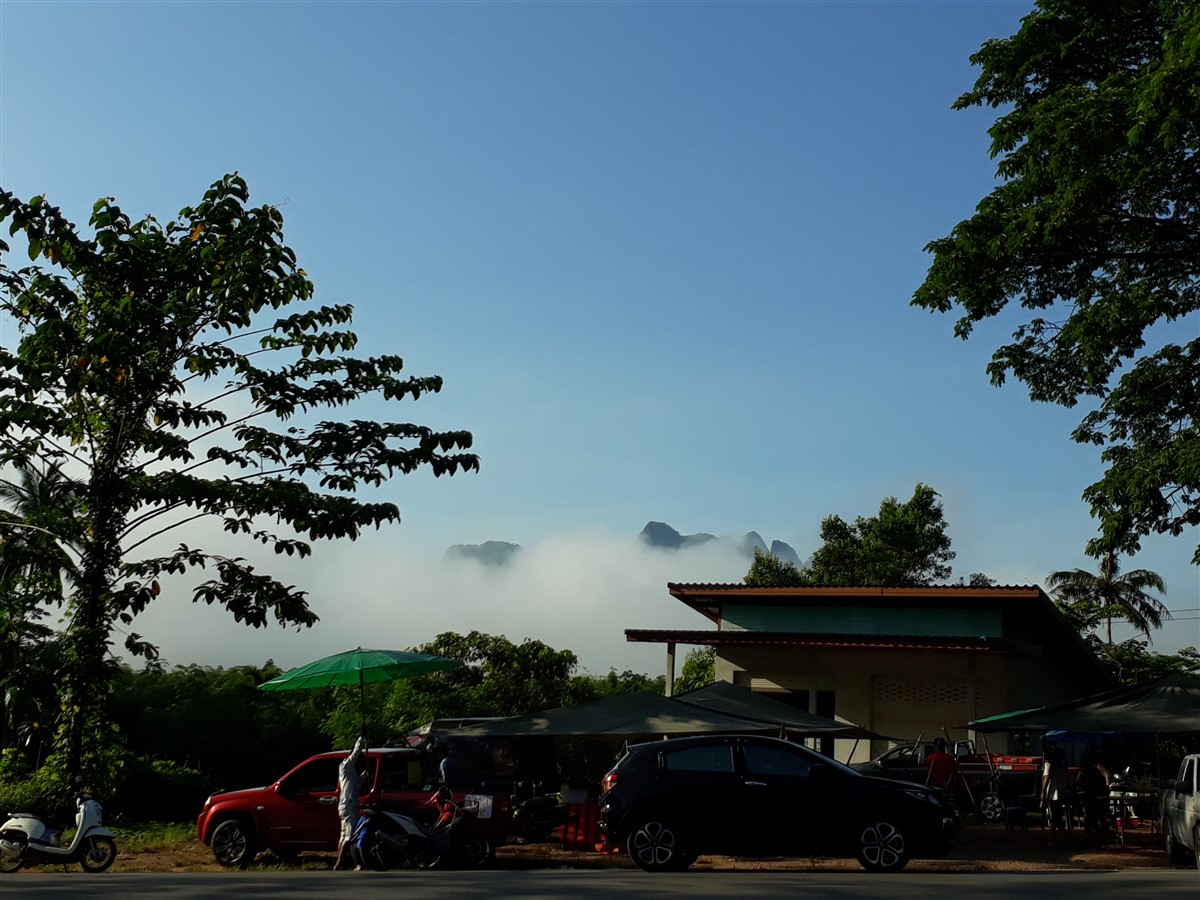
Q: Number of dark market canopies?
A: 3